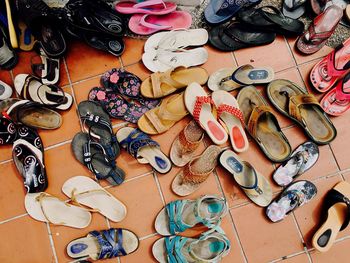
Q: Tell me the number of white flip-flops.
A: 4